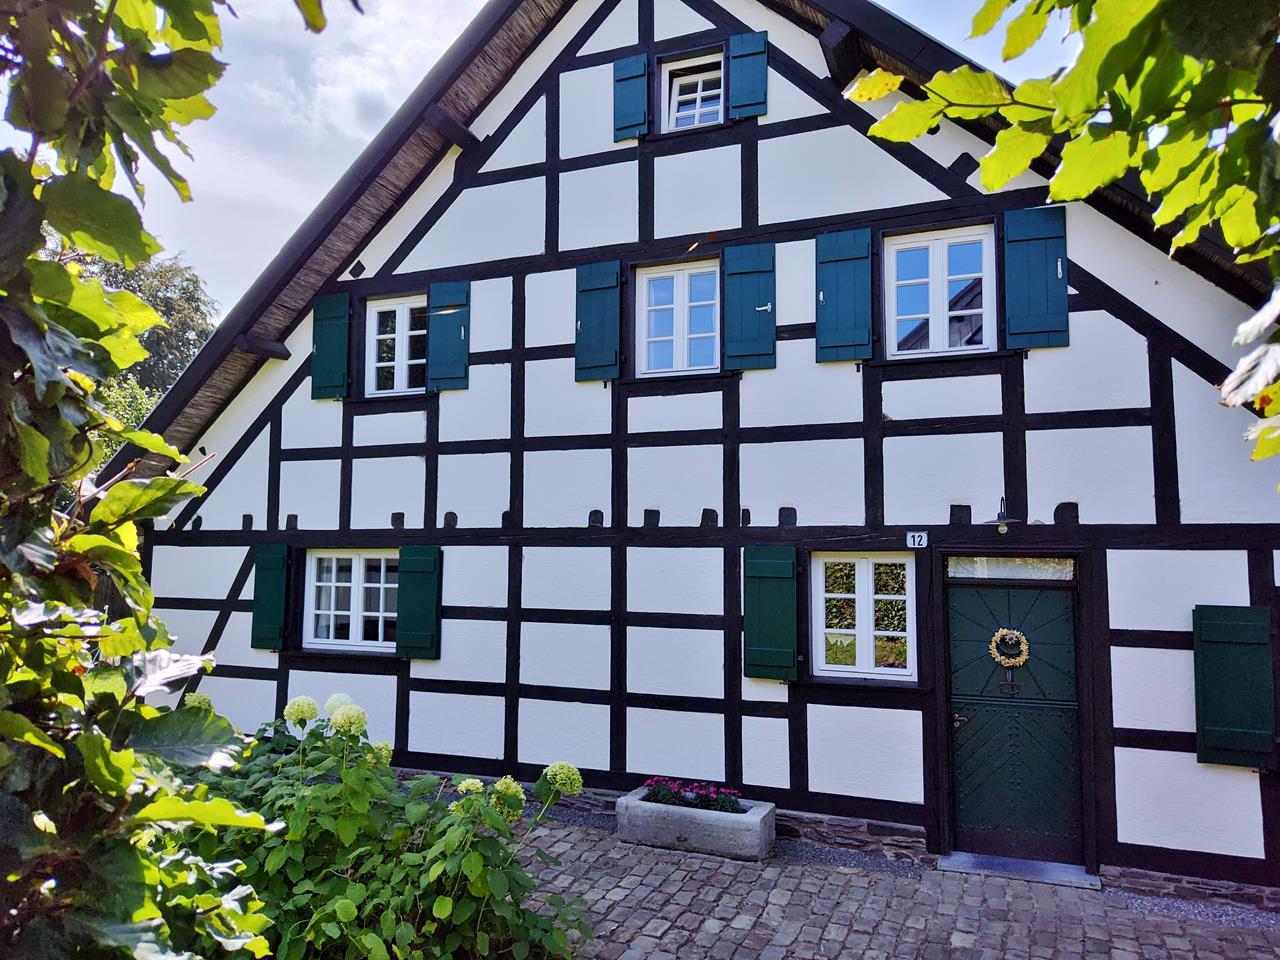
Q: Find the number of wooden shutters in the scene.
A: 12